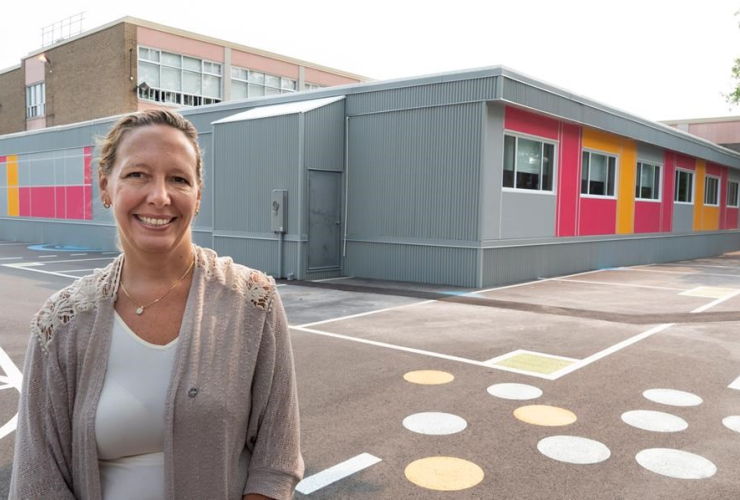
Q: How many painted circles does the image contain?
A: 10